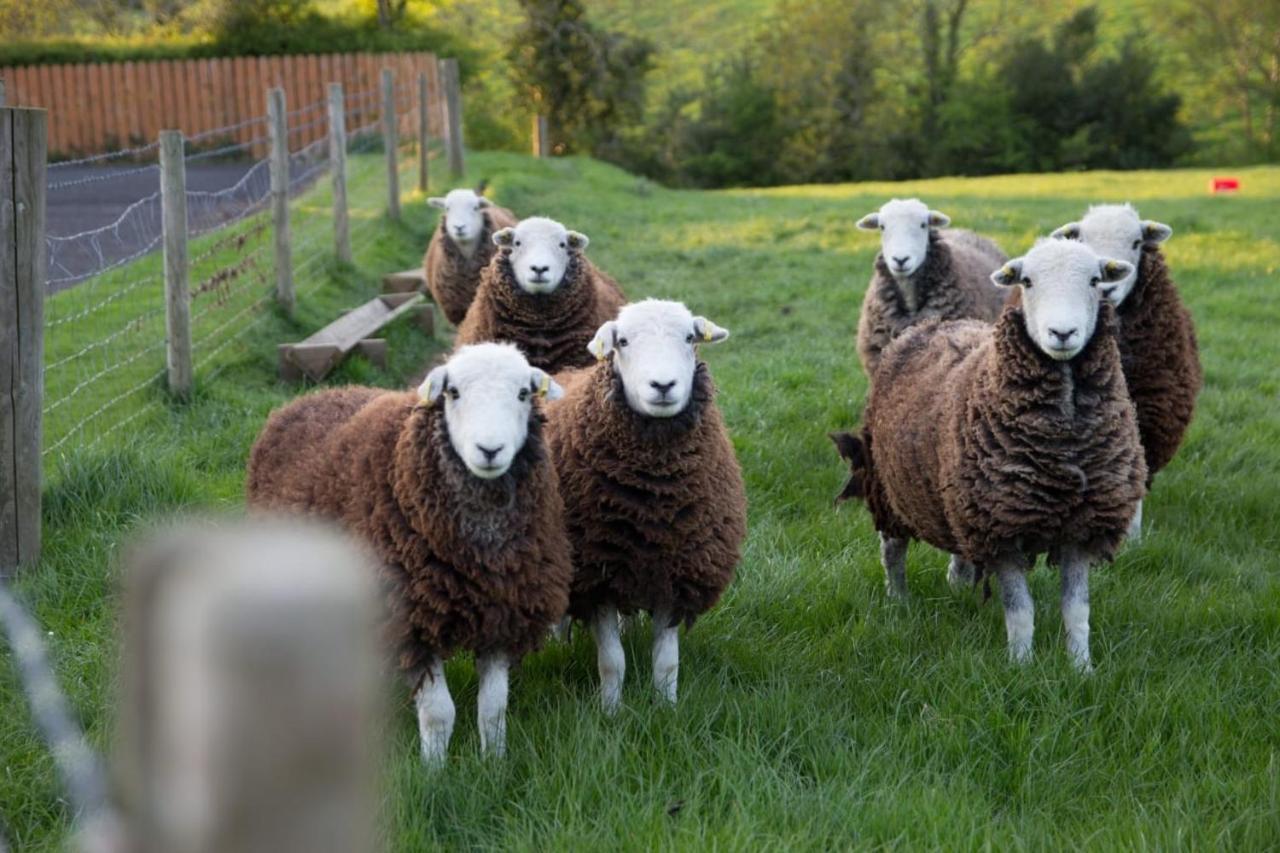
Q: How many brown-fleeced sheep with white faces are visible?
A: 7